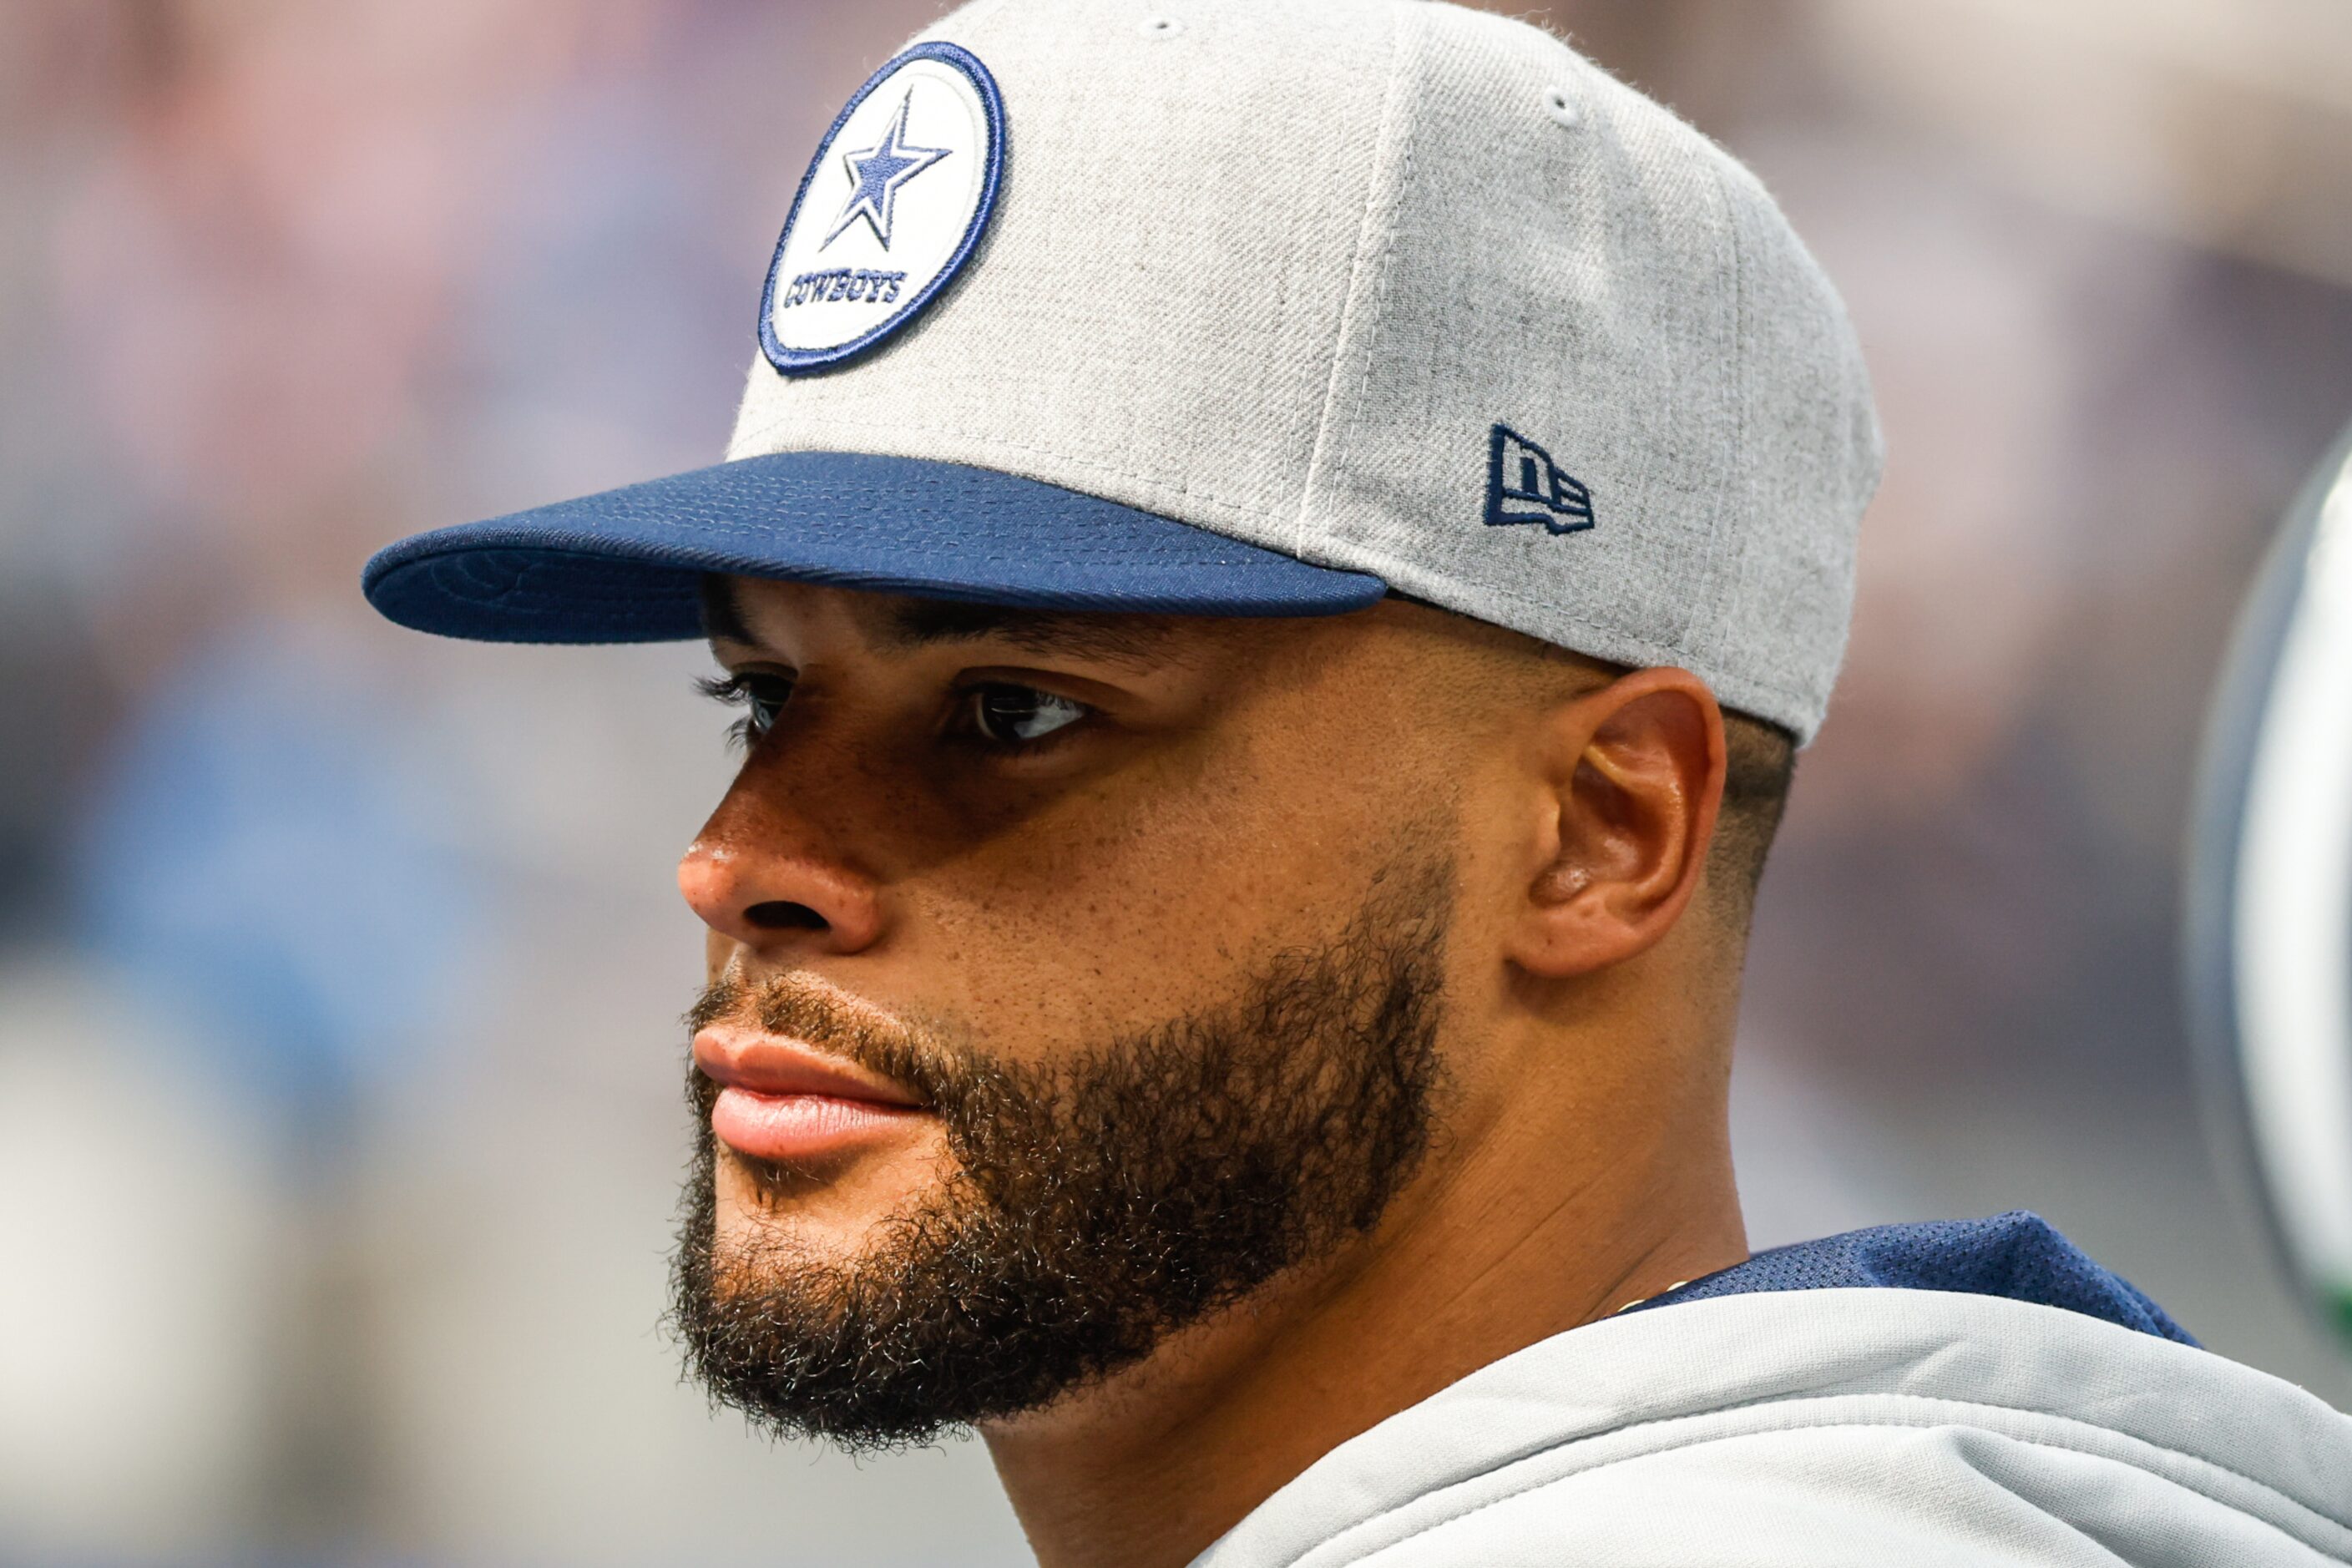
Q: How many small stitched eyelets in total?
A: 2